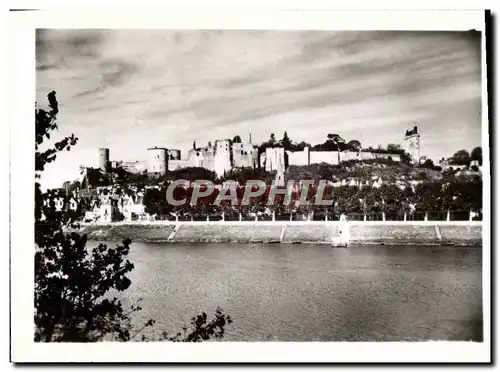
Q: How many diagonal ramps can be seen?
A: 3